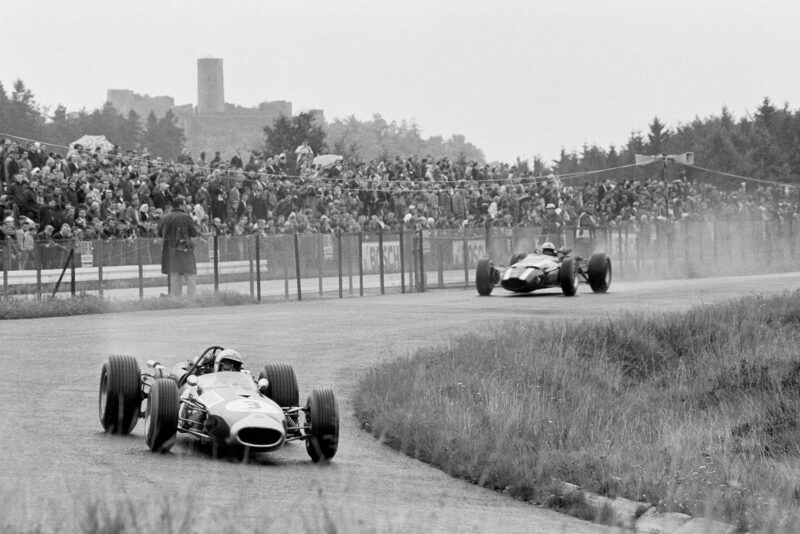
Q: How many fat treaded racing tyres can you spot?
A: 8